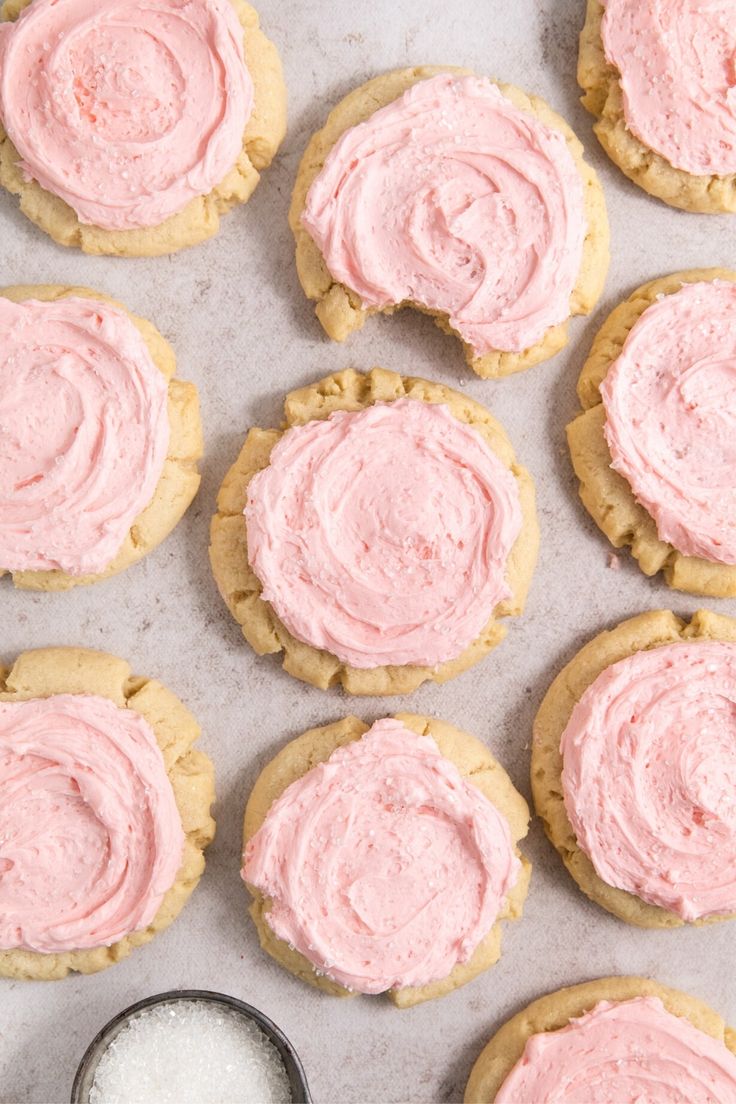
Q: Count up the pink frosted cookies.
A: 10